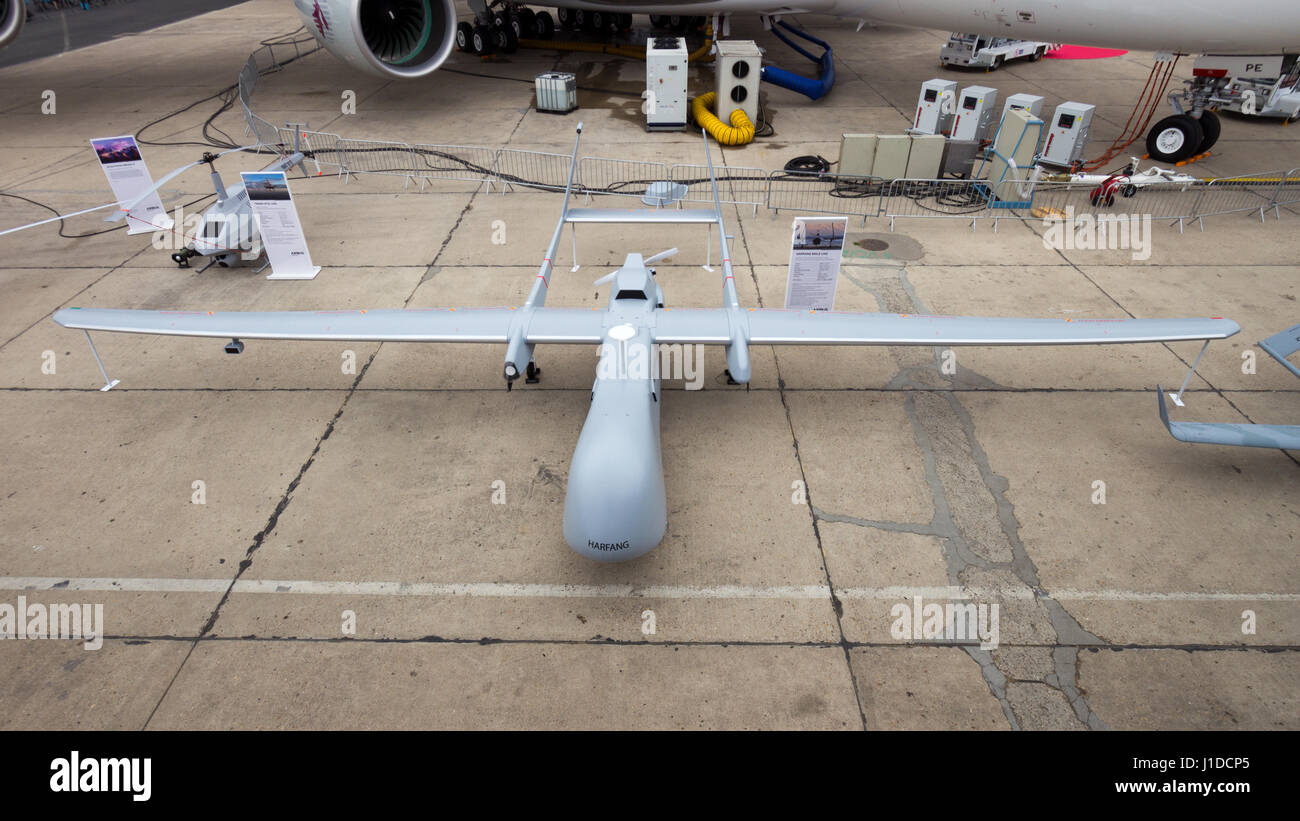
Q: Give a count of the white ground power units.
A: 4